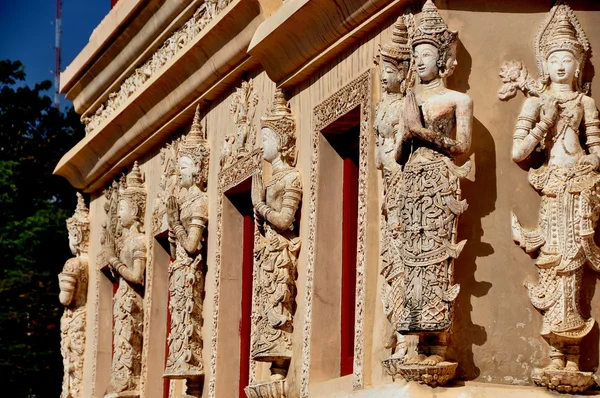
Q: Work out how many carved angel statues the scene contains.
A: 7